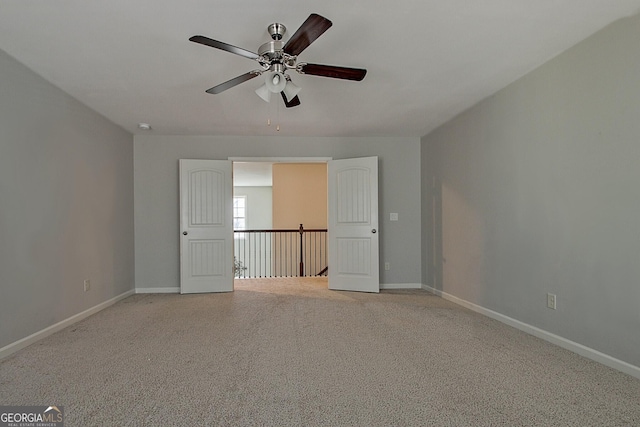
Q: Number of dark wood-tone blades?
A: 5